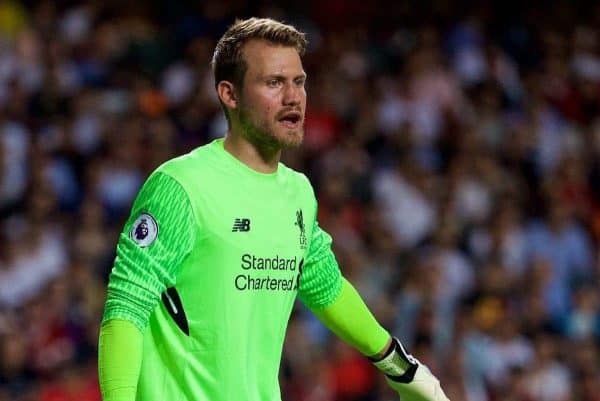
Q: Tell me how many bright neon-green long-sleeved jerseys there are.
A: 1